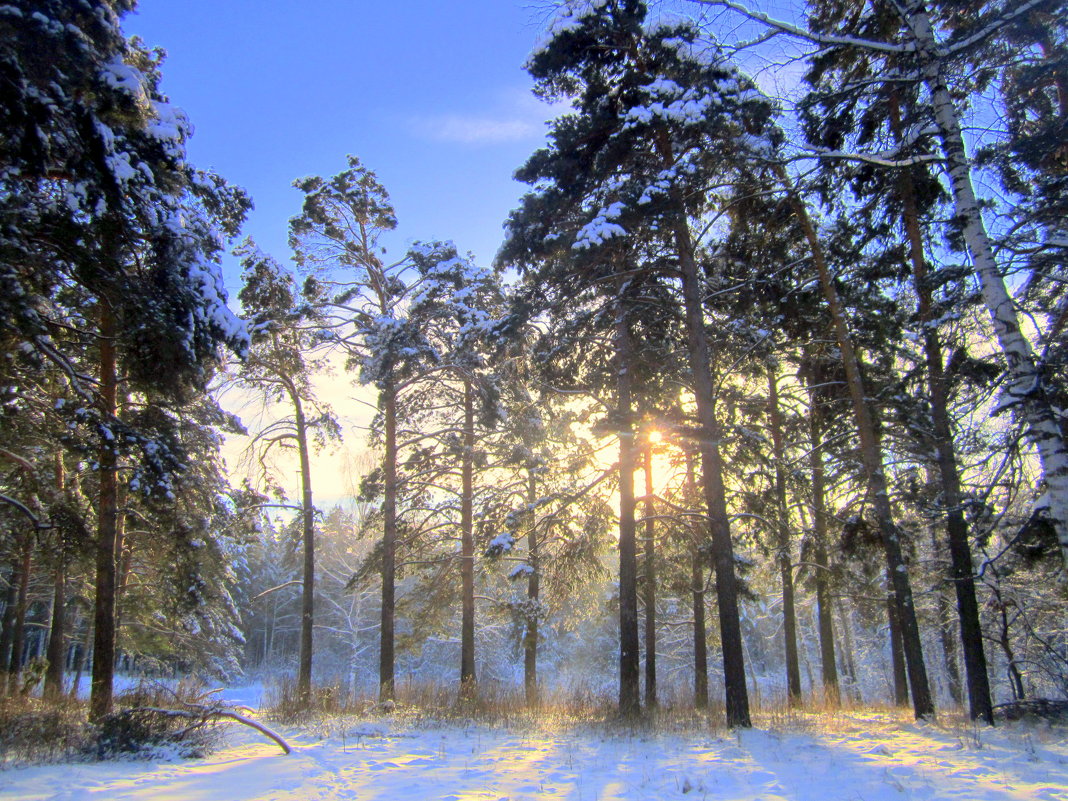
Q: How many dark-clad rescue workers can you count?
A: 0